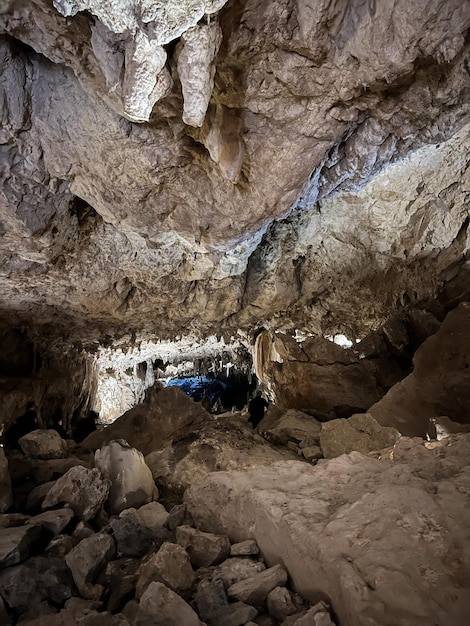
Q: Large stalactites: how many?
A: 3